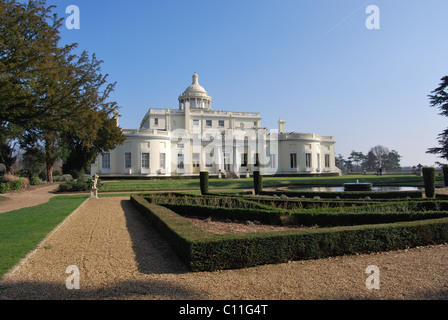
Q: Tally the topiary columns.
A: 4